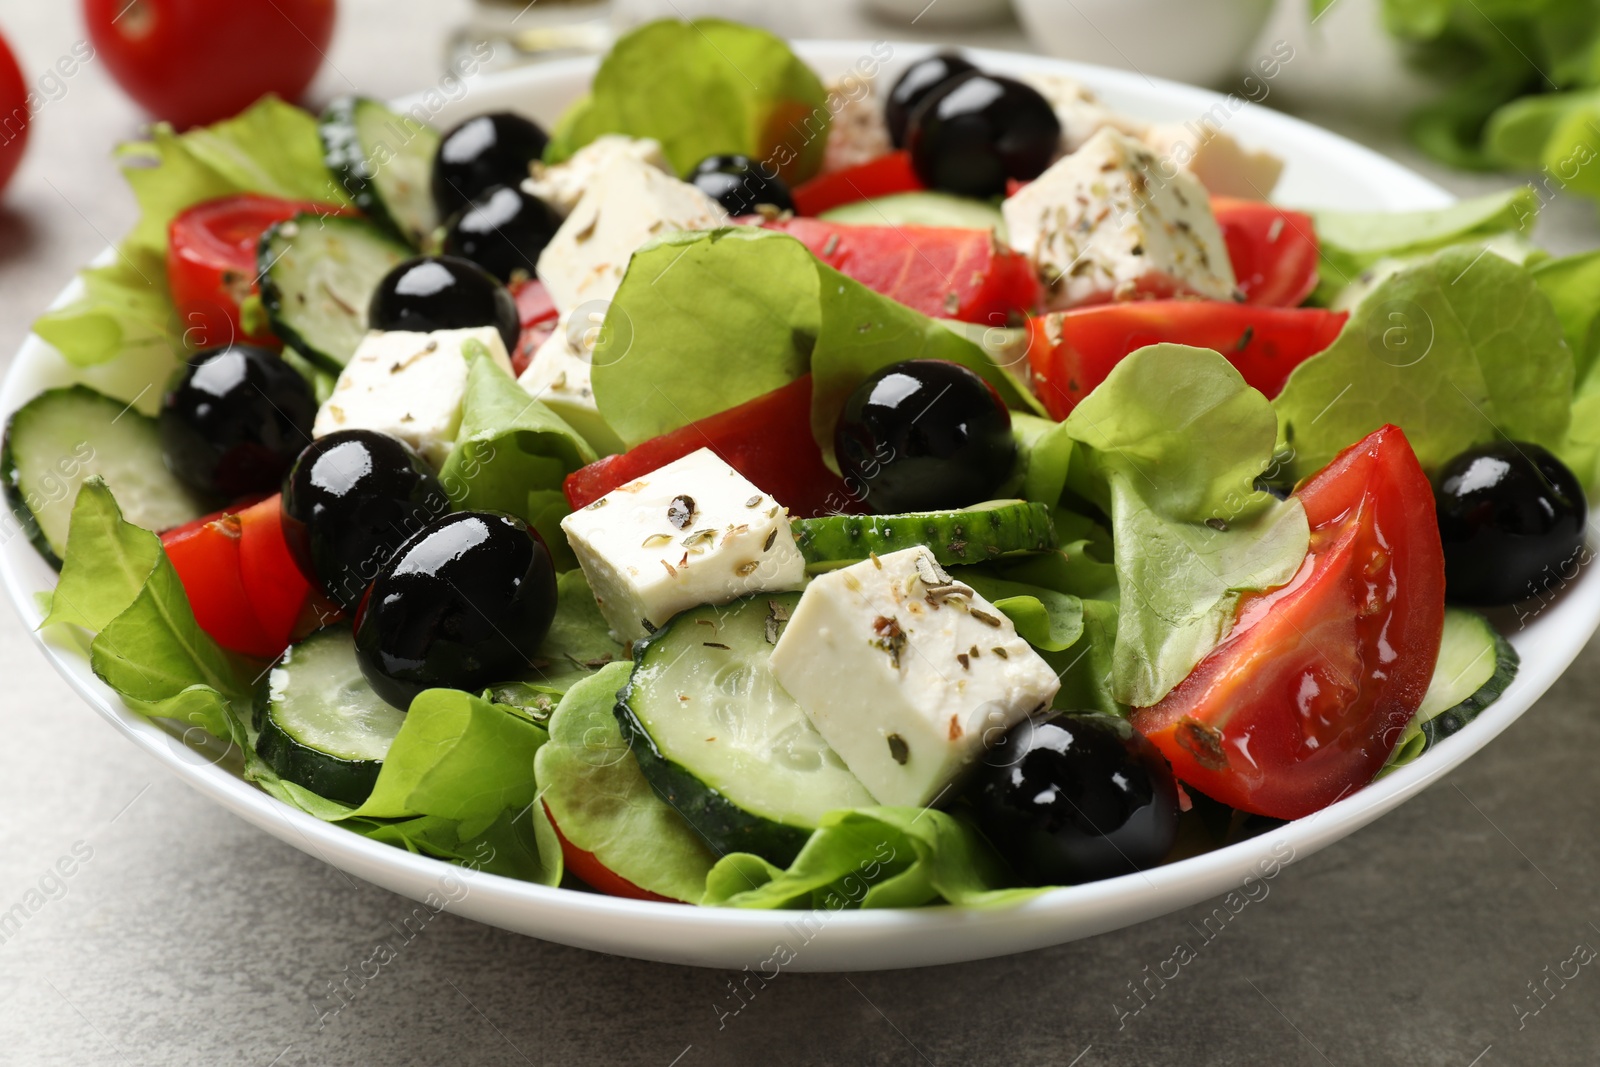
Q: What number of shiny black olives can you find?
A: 12